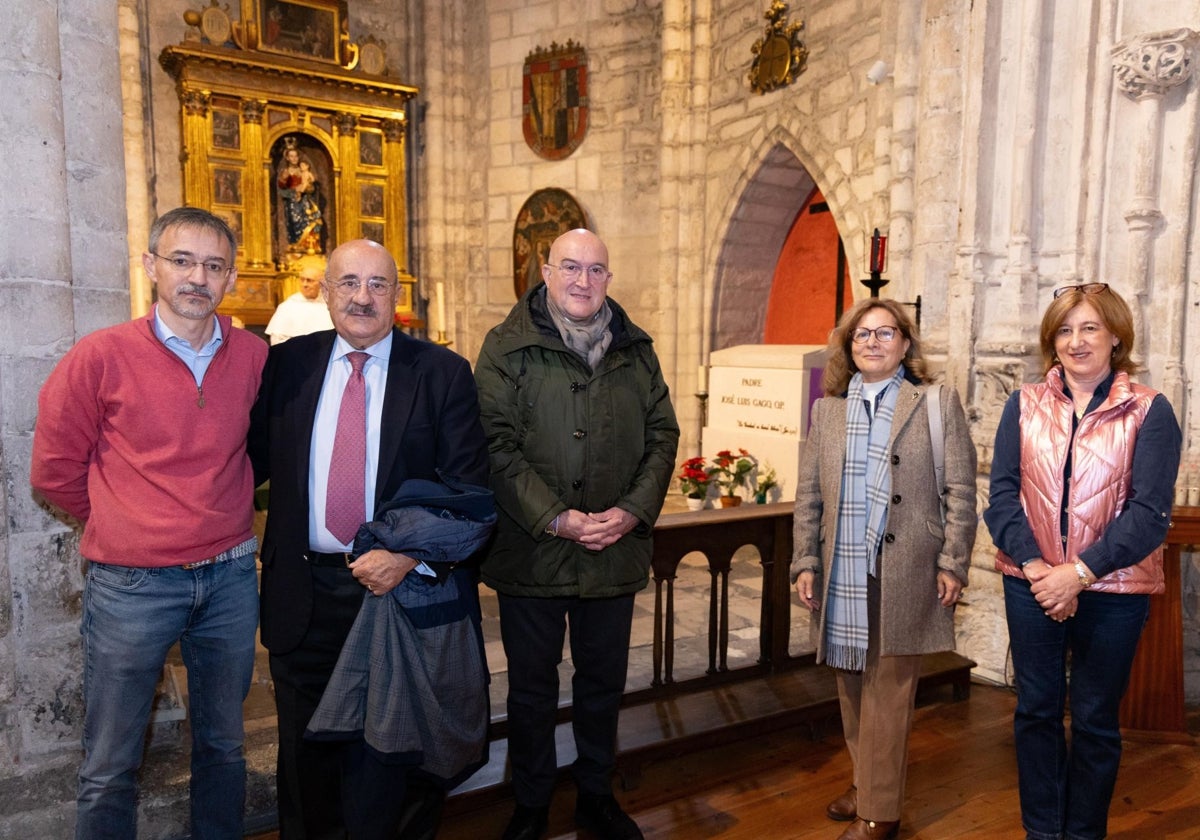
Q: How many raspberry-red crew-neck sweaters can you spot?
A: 0